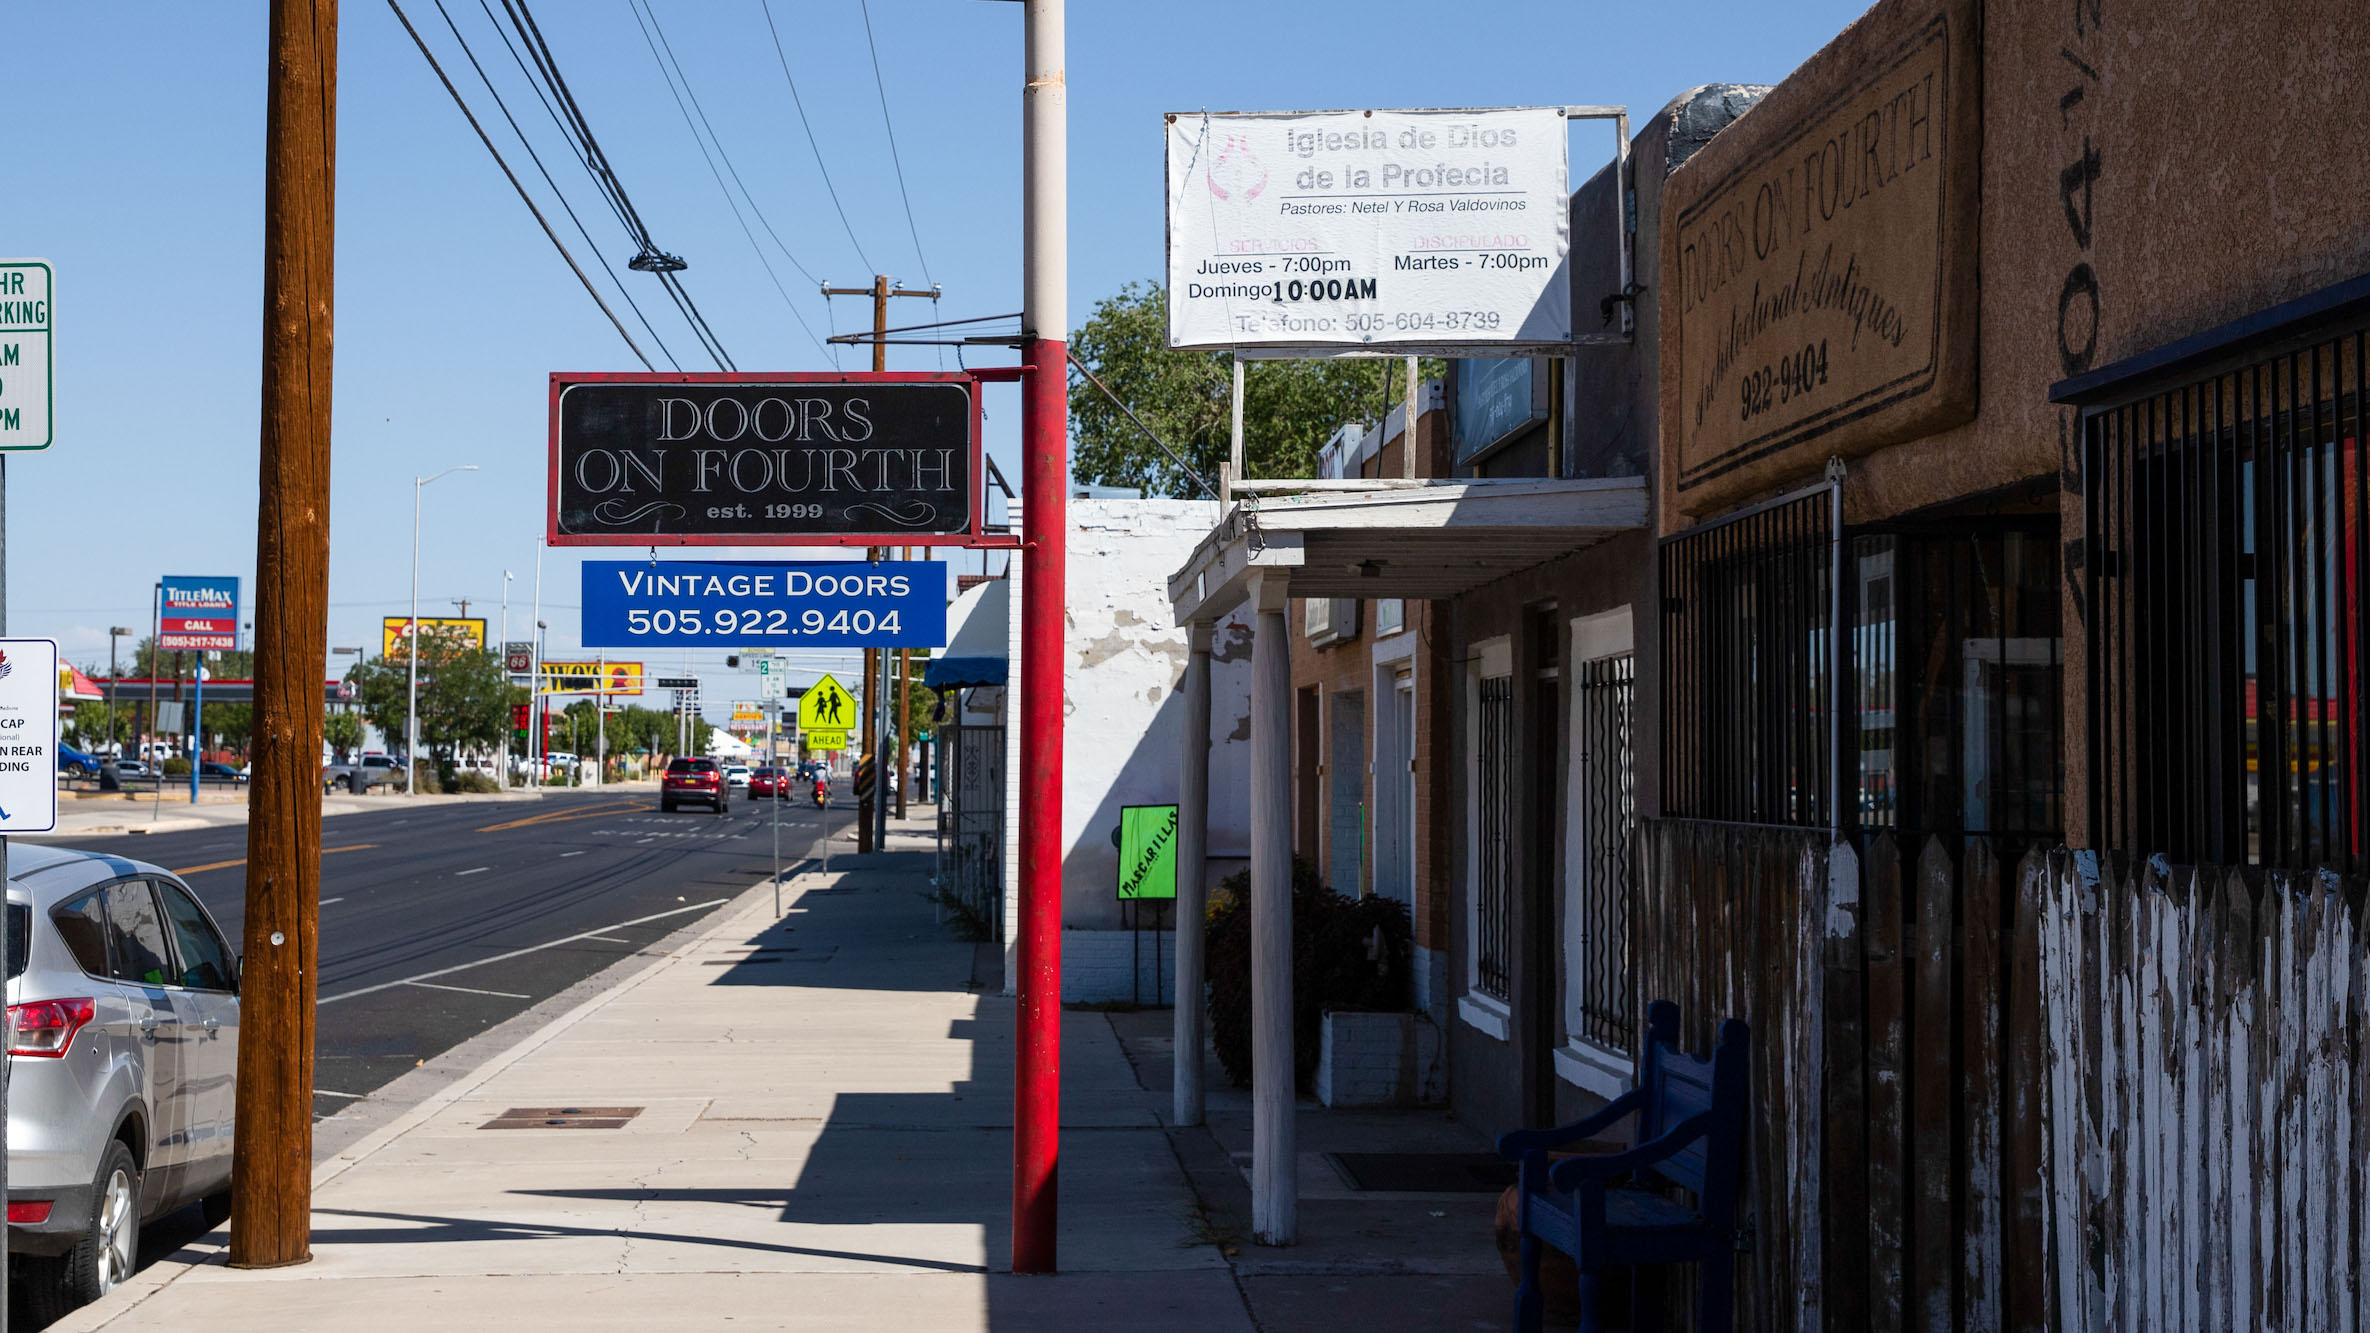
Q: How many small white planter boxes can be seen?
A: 1